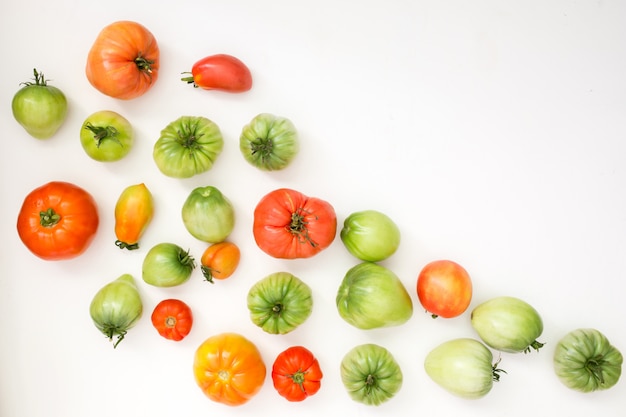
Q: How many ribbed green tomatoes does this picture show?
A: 5